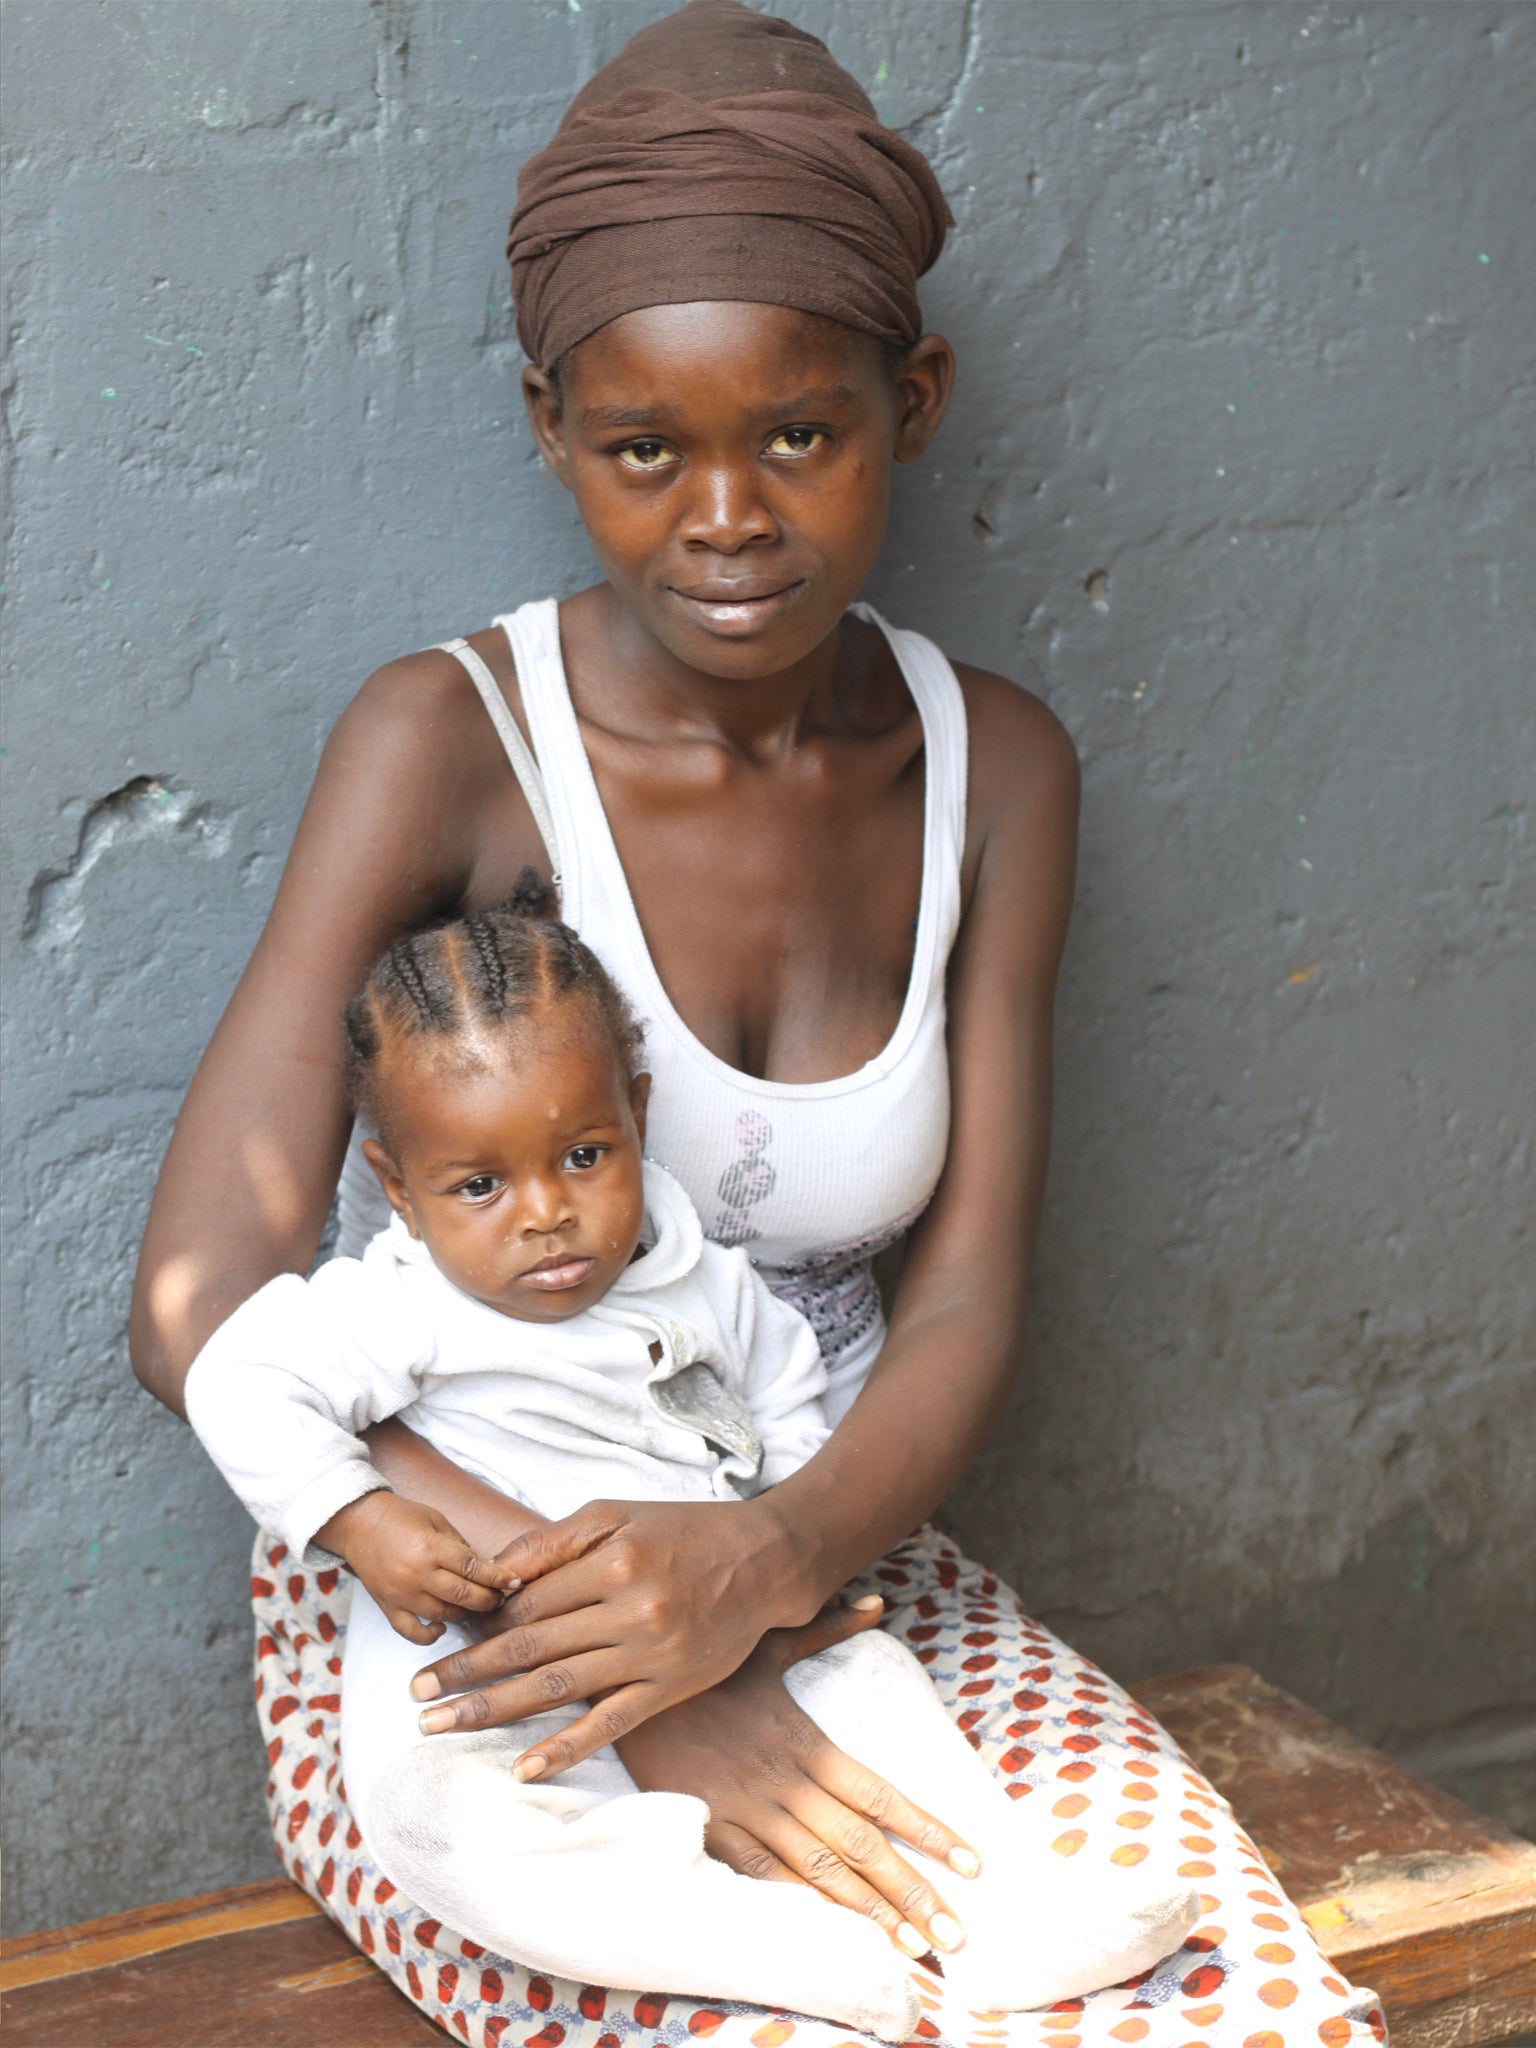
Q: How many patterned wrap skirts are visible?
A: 1